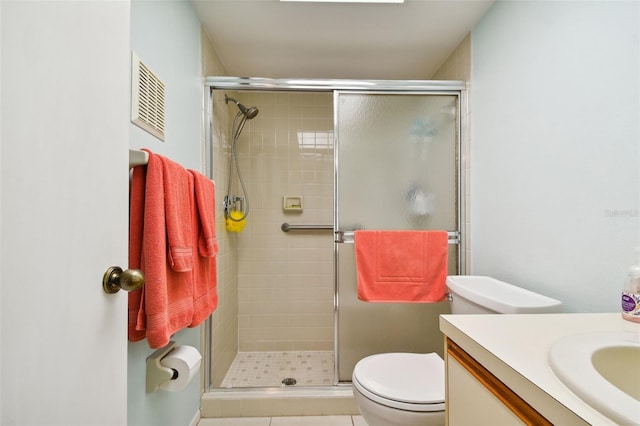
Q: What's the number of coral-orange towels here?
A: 5